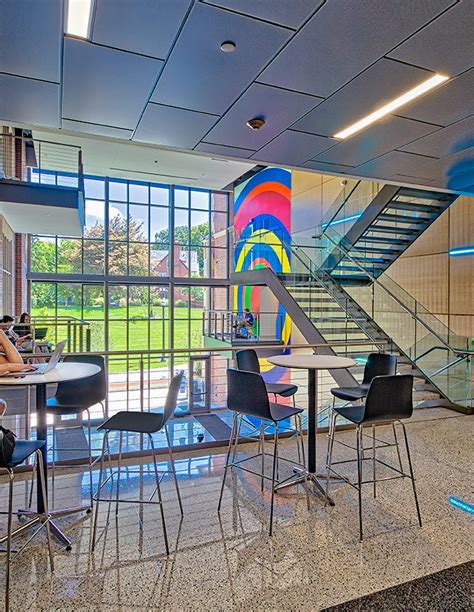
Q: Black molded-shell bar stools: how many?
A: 7